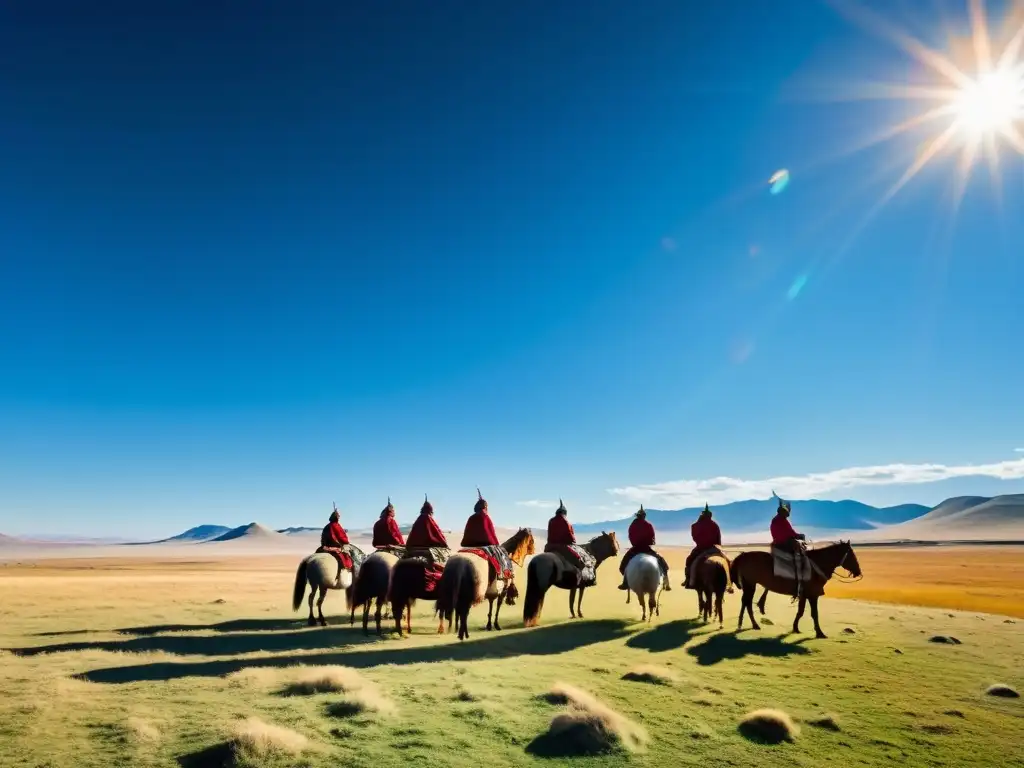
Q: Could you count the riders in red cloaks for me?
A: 8